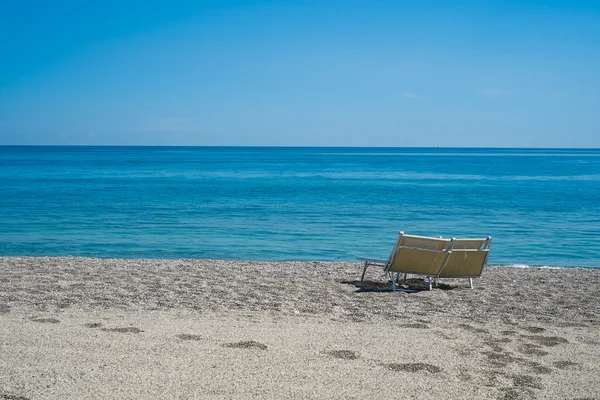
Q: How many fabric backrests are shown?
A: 2